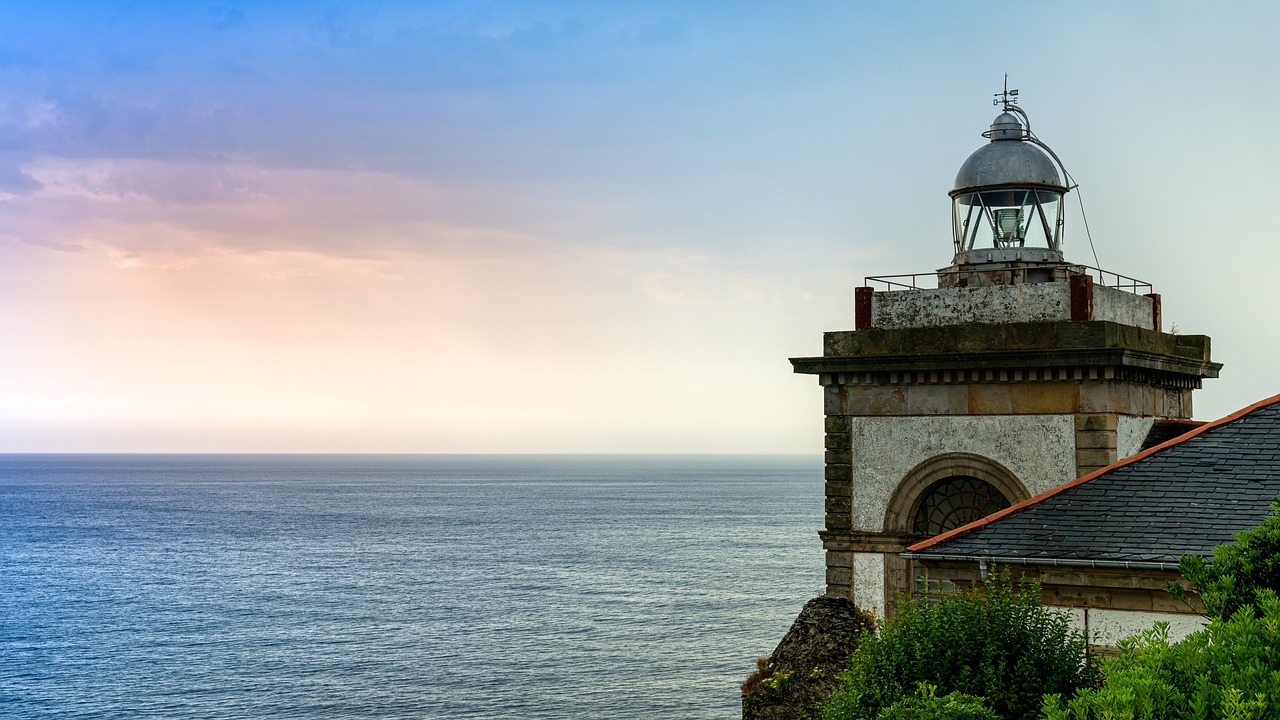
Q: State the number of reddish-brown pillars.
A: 3